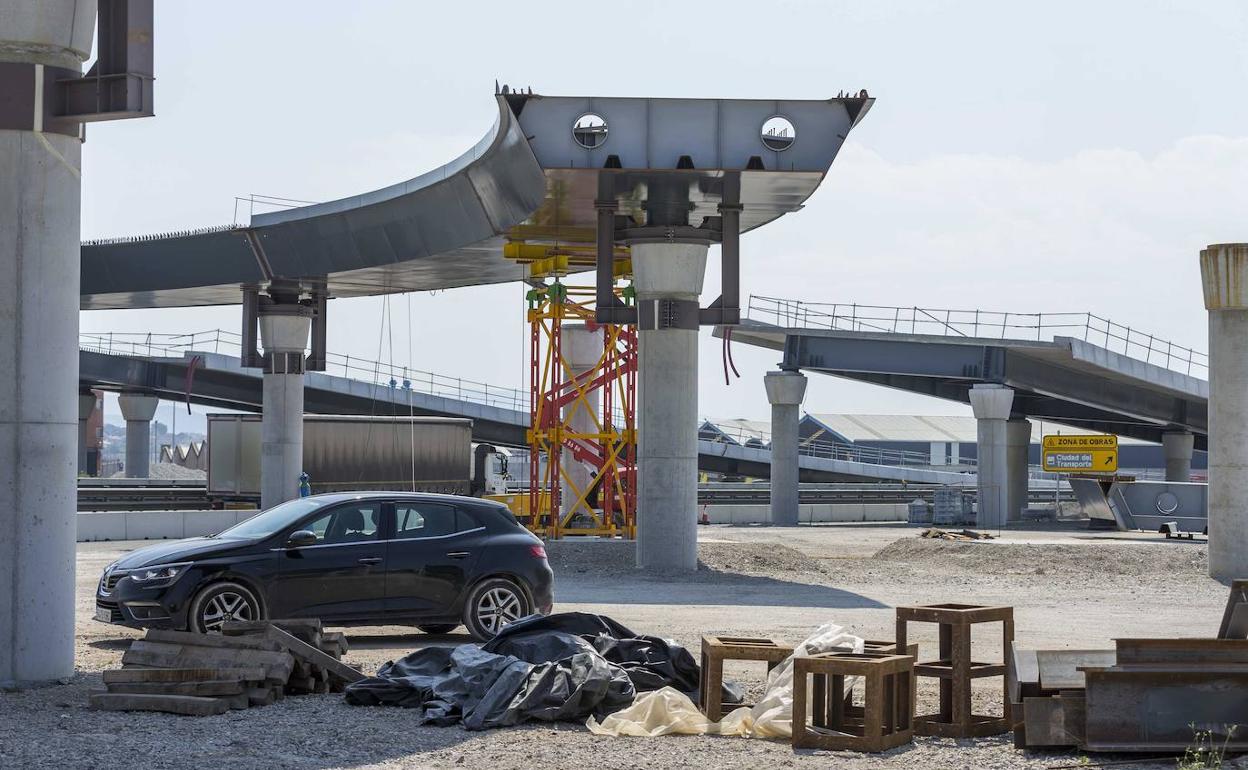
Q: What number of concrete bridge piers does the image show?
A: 11